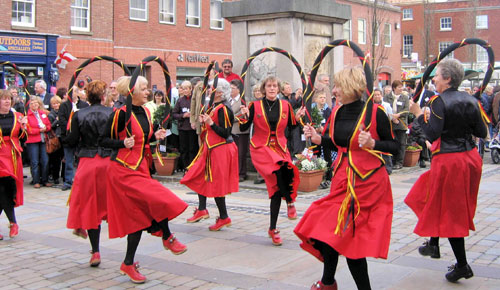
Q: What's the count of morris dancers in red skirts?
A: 7